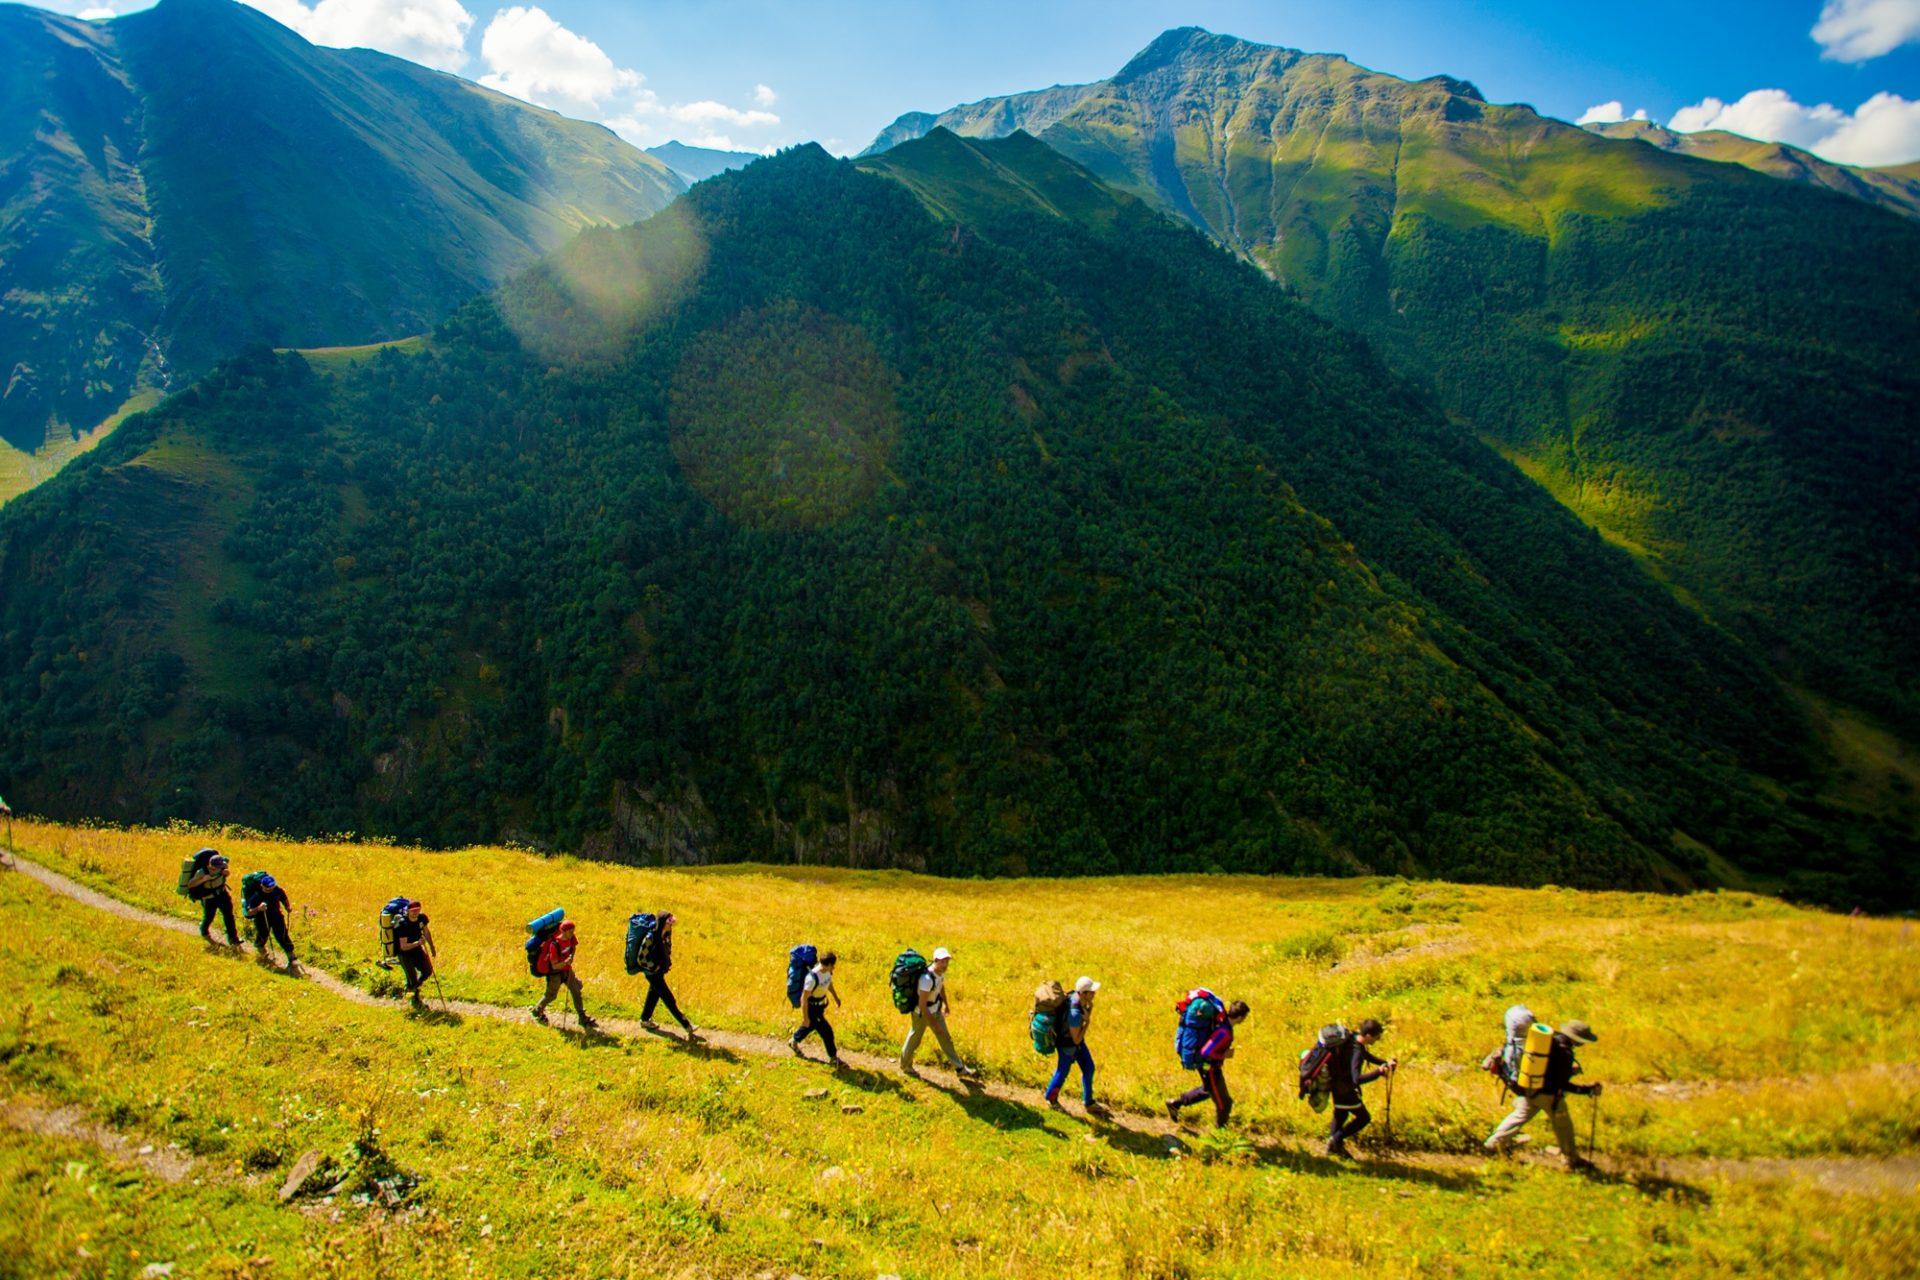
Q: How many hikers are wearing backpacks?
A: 11